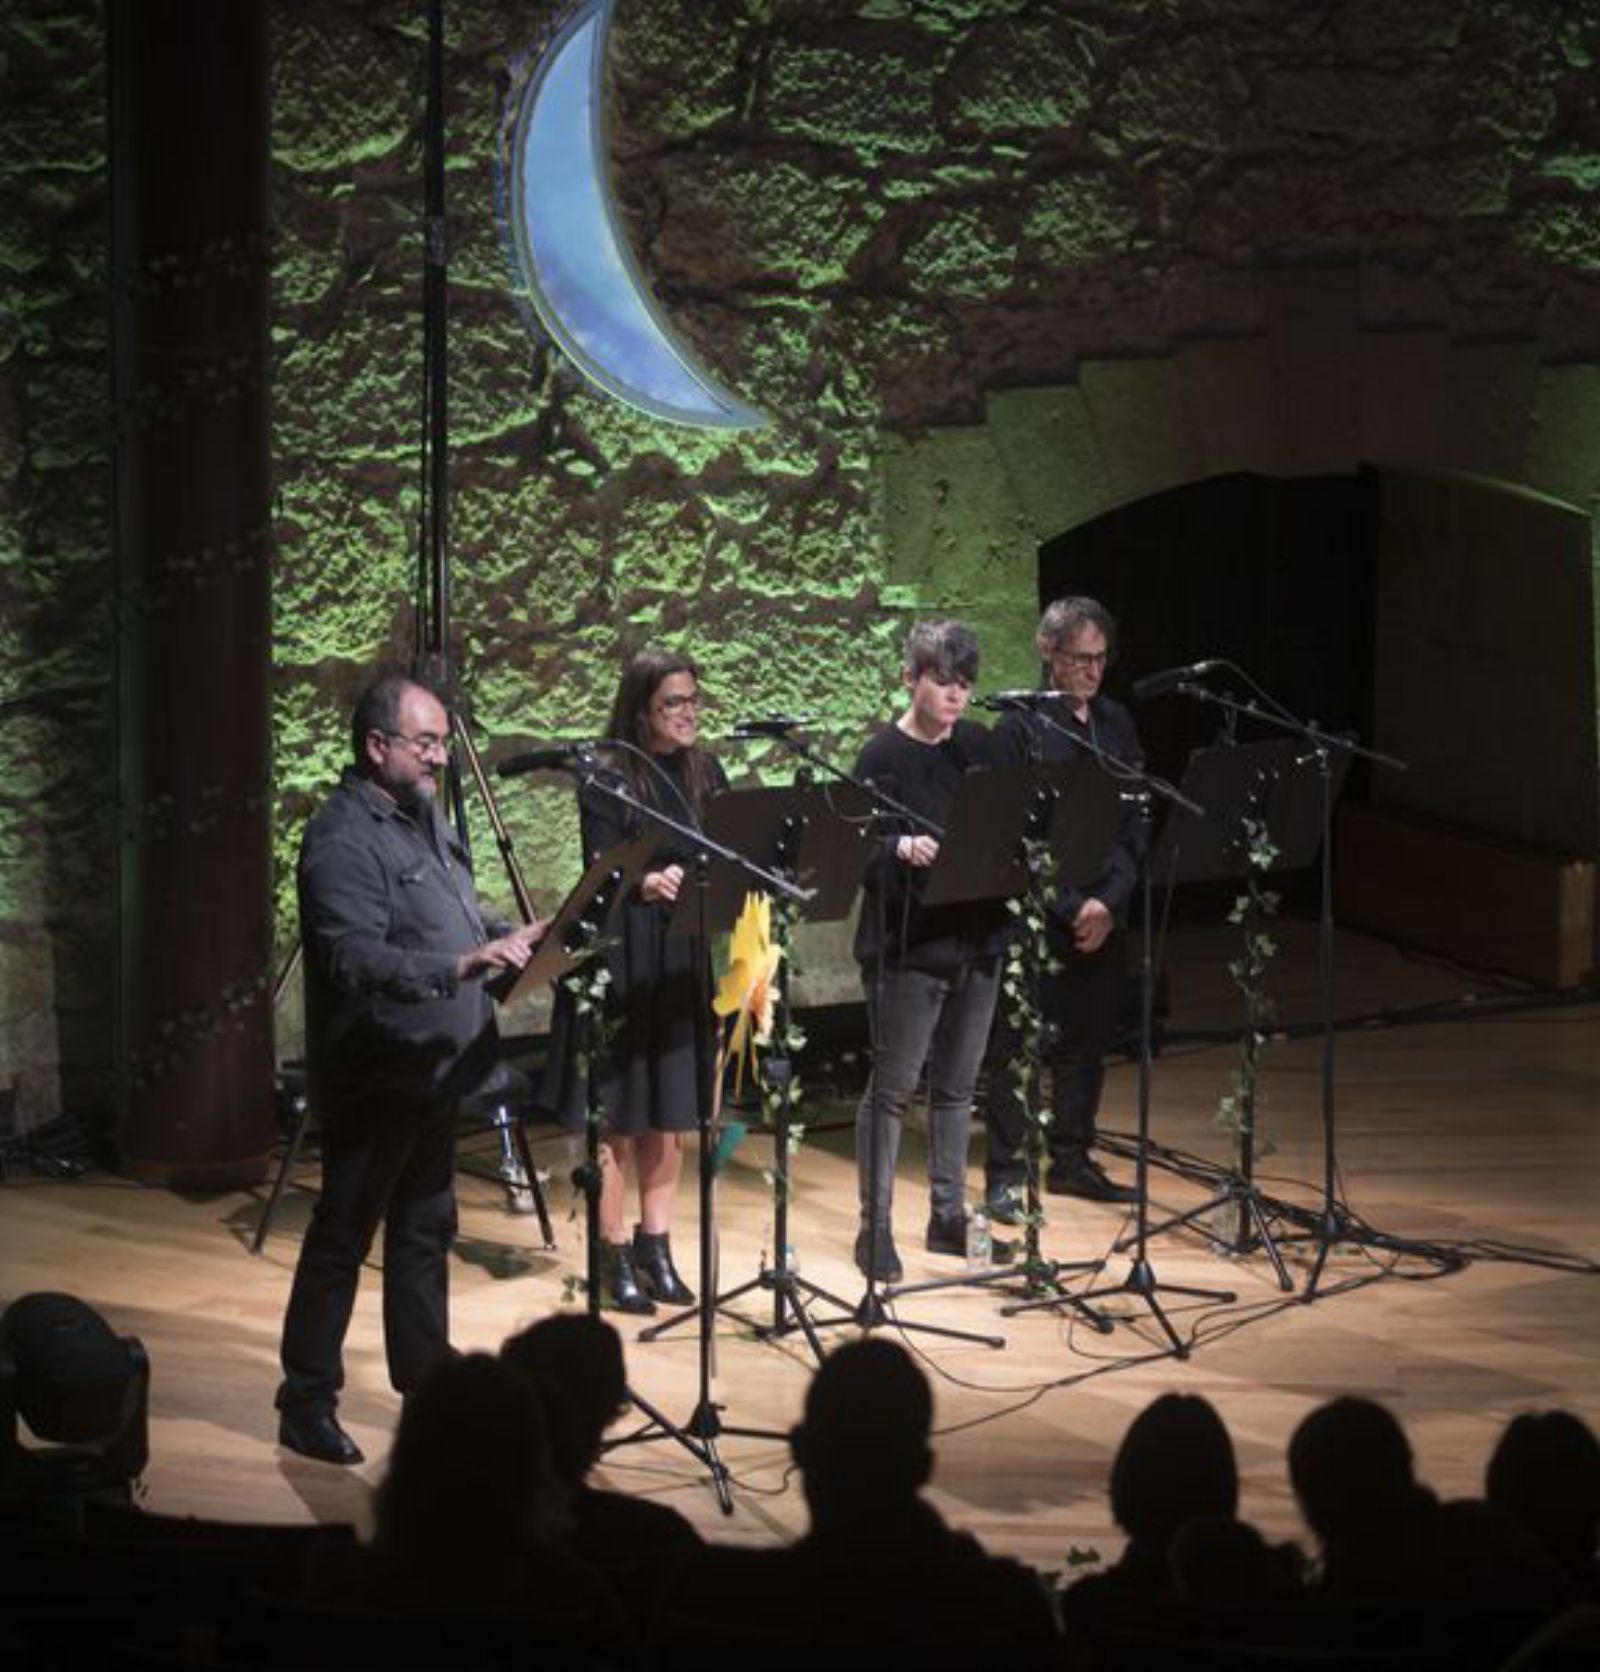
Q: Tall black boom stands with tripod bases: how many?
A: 4